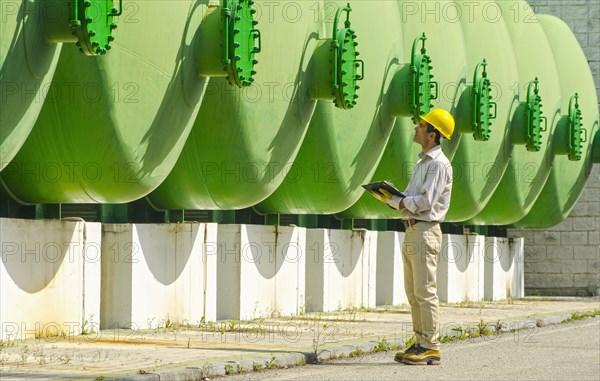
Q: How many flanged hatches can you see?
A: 7